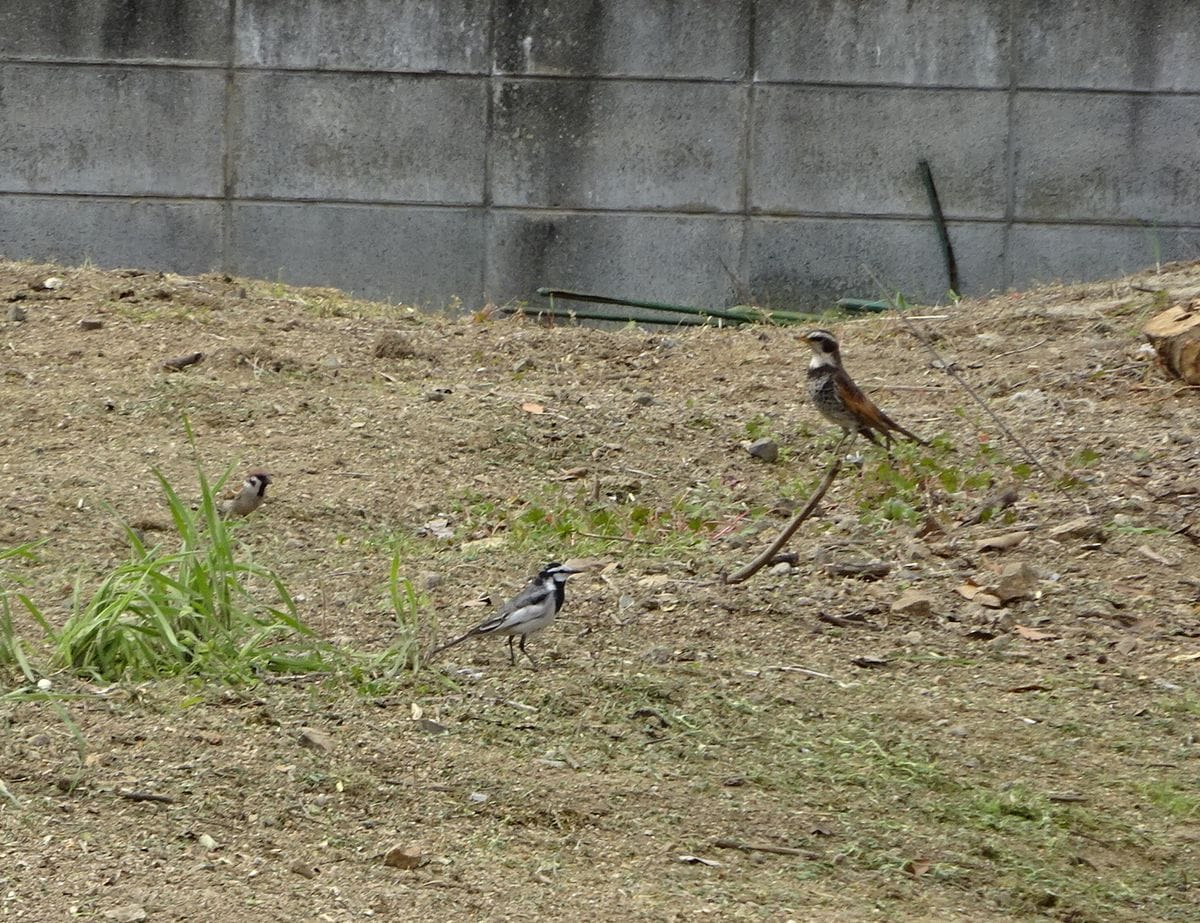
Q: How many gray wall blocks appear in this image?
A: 15